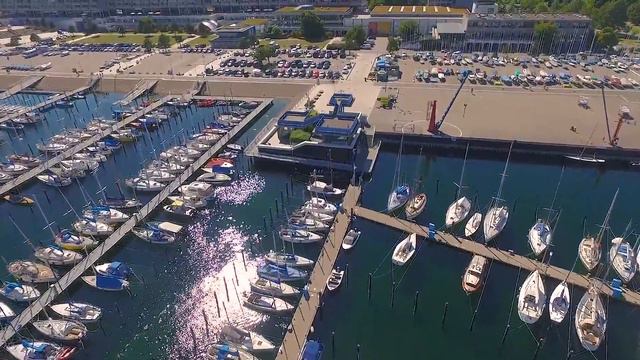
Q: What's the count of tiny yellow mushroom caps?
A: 0